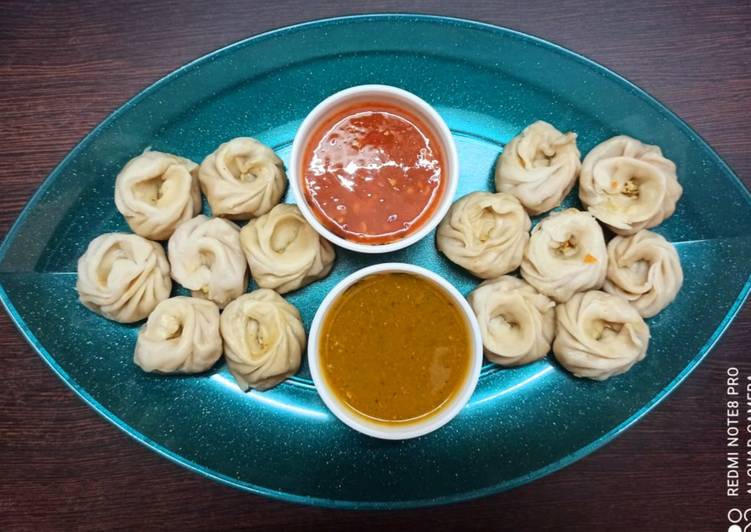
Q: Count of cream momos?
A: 14